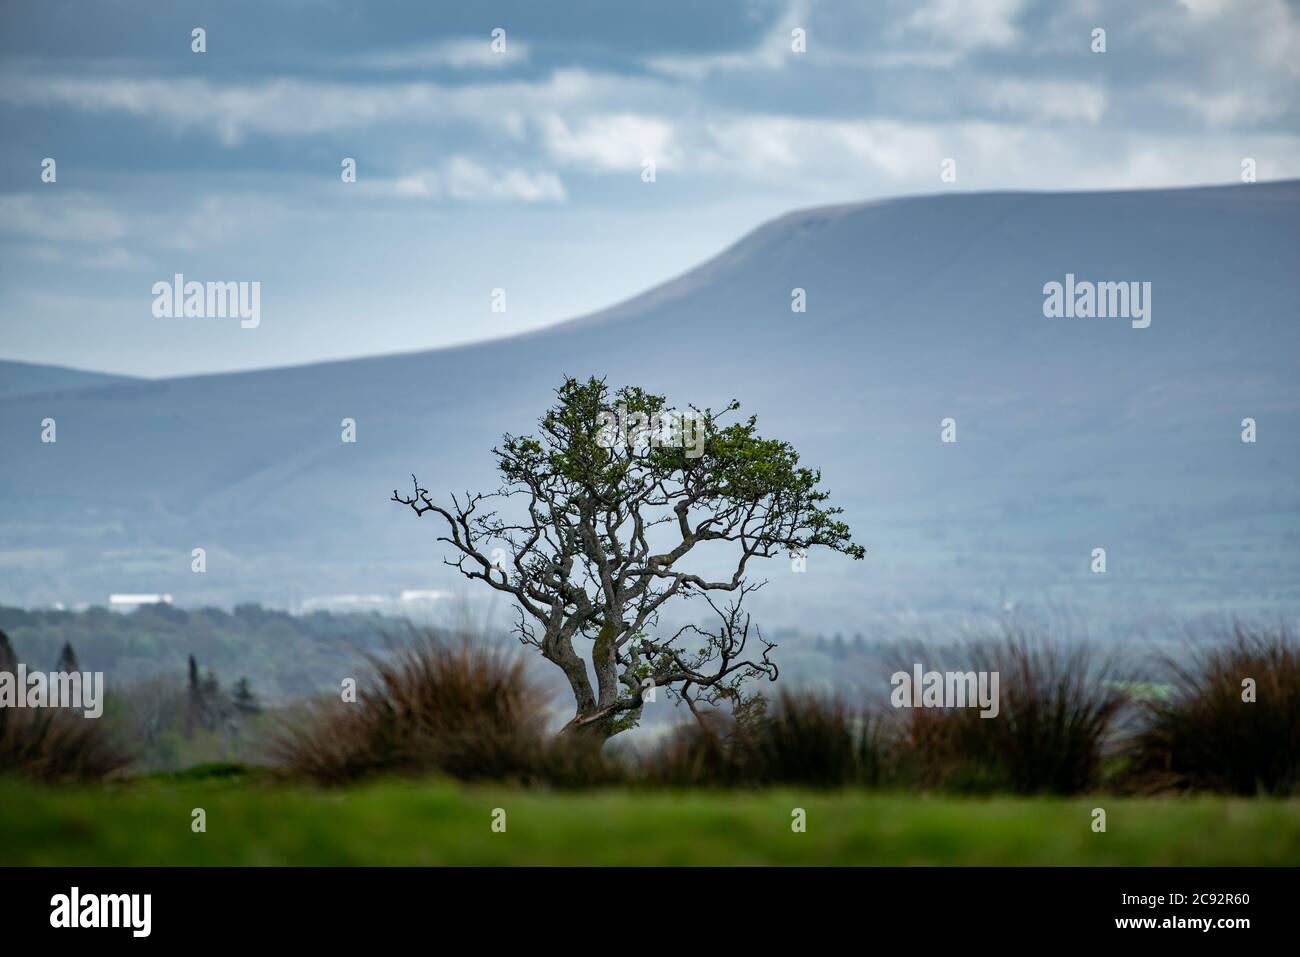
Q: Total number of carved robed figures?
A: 0